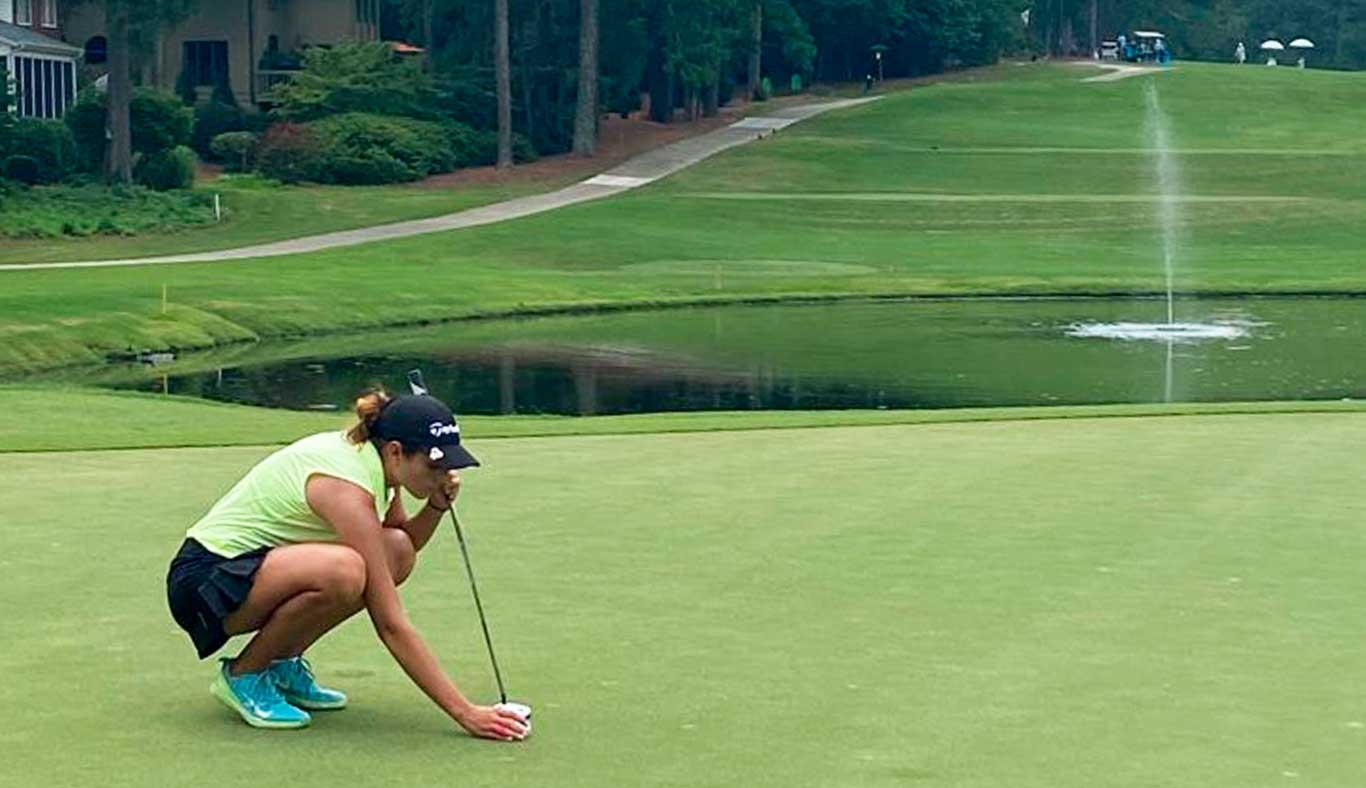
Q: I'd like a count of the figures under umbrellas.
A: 2